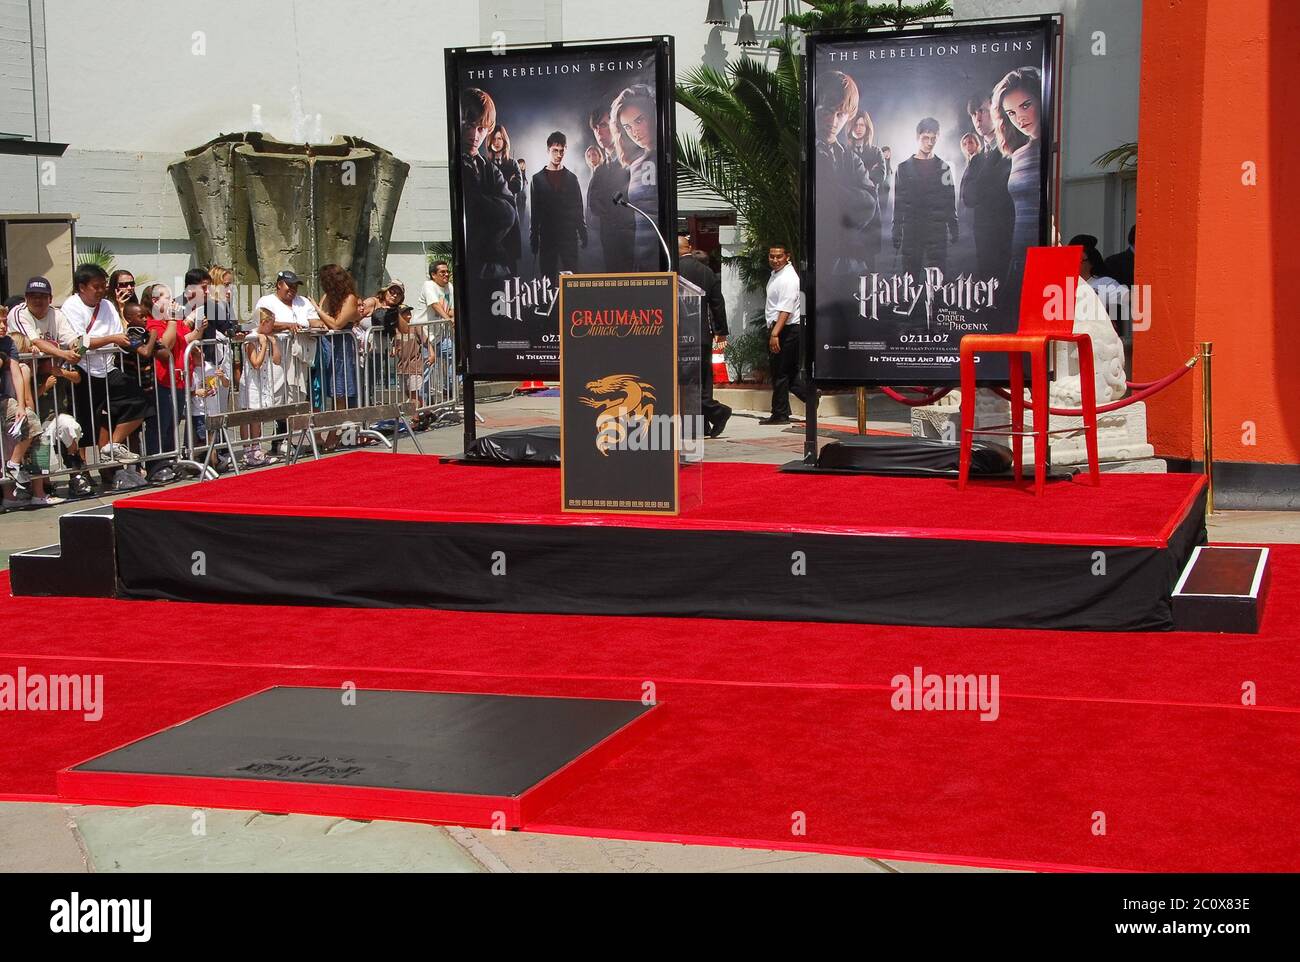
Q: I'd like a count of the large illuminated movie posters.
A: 2